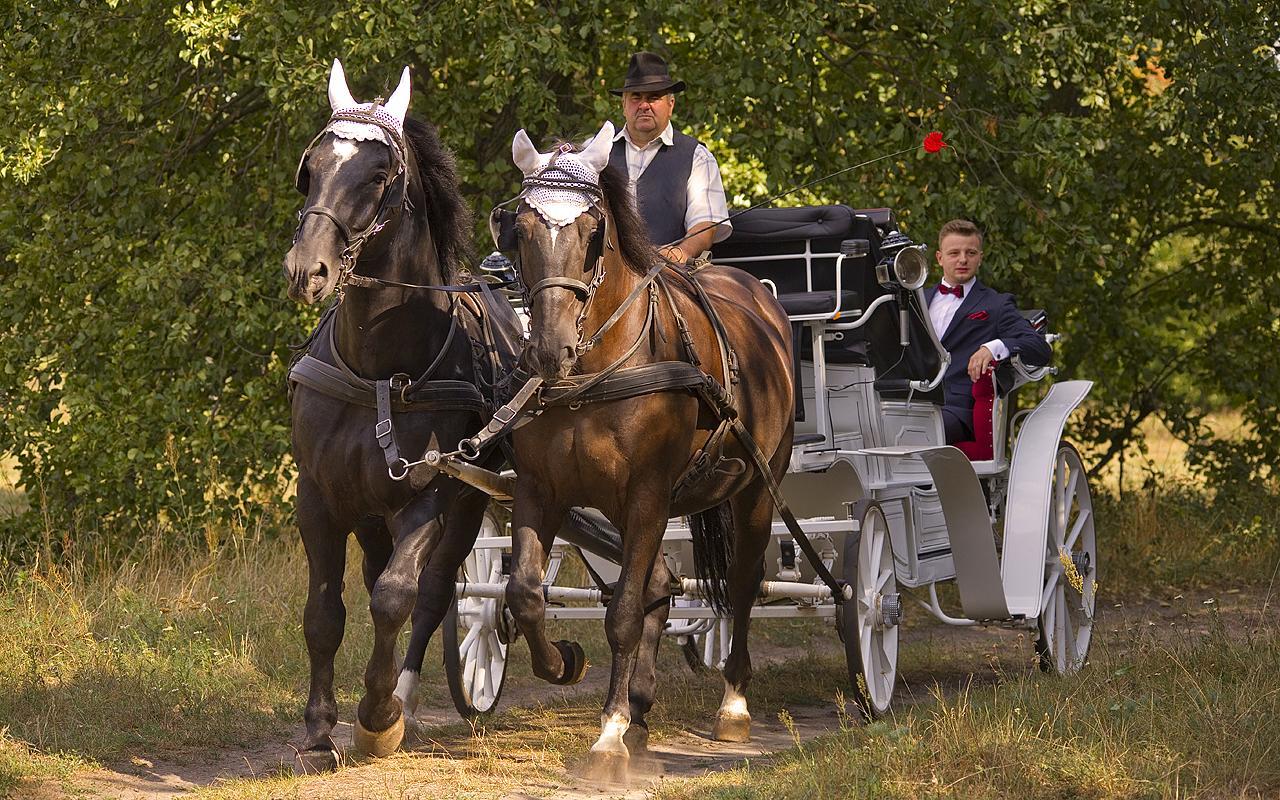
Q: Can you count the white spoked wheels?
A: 4